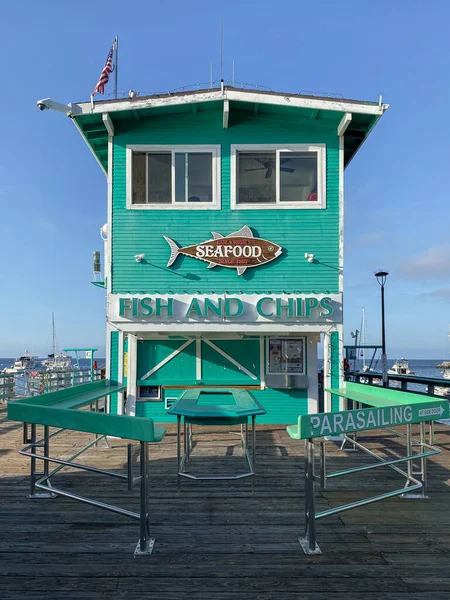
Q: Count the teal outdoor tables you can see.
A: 3